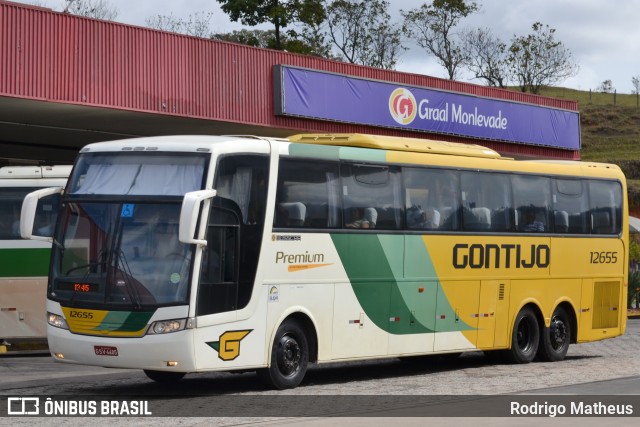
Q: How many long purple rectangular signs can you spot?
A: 1